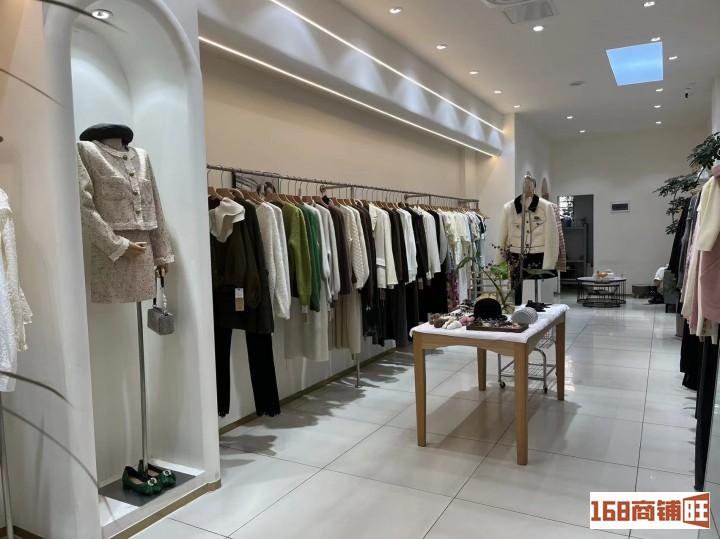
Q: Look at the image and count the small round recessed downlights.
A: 15